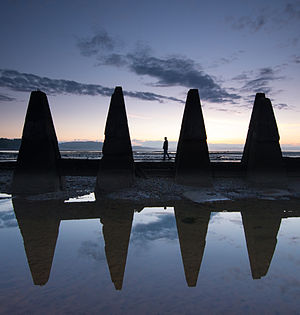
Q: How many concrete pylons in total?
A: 4